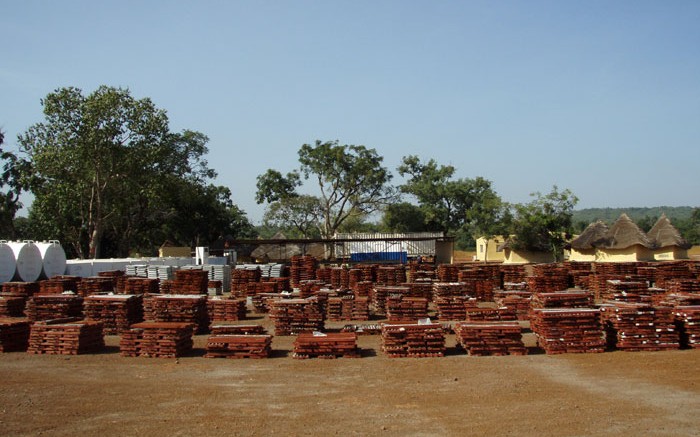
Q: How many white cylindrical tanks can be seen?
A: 3